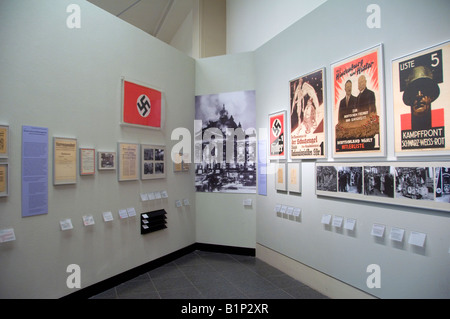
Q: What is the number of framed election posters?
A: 4